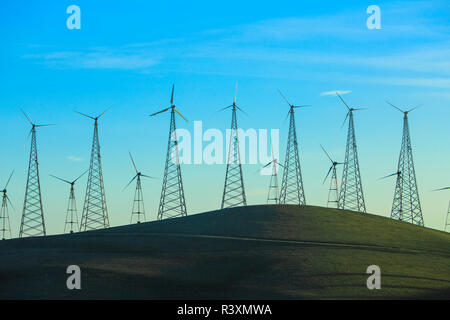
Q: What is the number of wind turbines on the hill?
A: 14